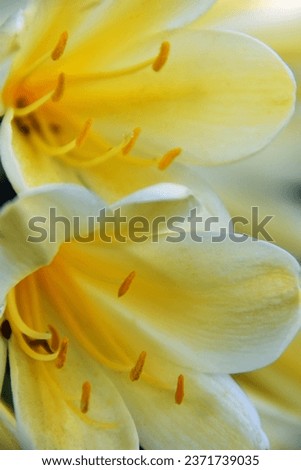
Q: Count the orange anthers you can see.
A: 12